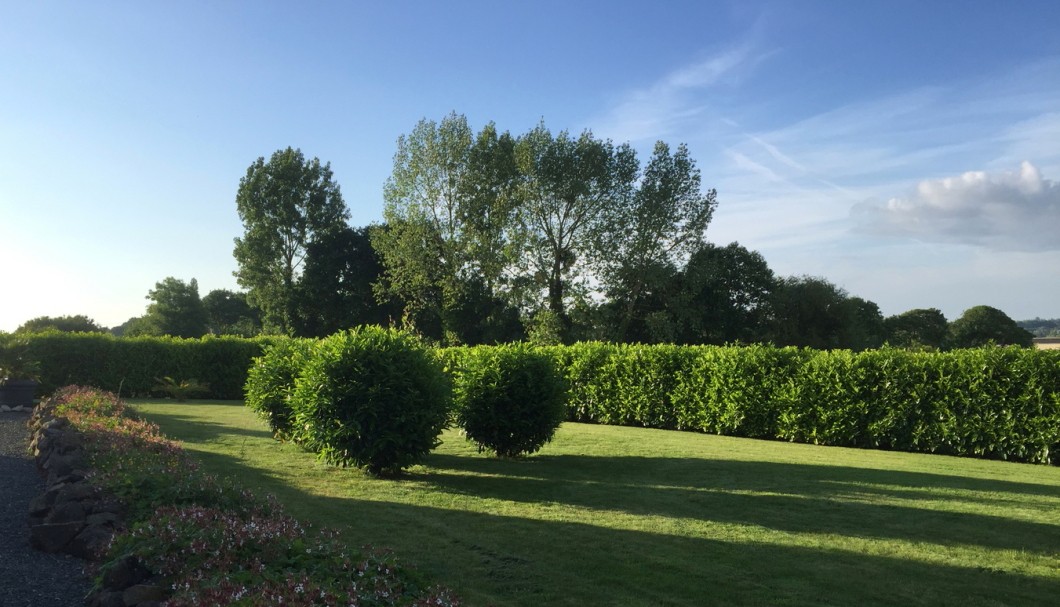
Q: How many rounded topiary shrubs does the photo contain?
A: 3